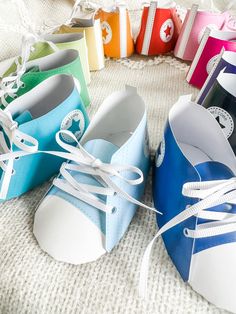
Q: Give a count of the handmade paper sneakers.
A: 12